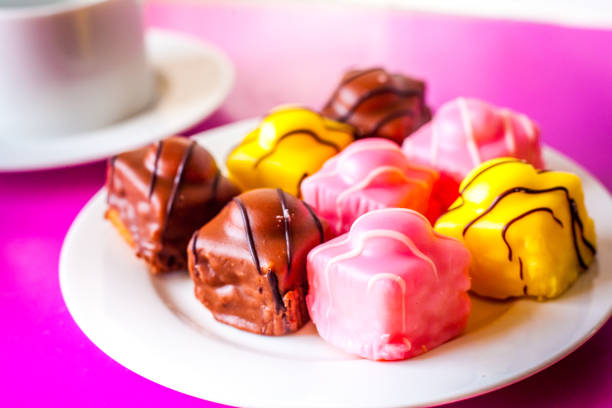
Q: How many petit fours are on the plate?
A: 8